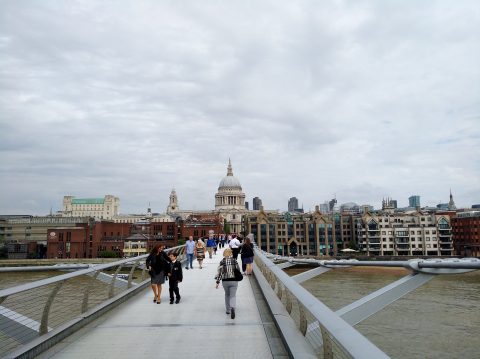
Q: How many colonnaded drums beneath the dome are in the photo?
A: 1